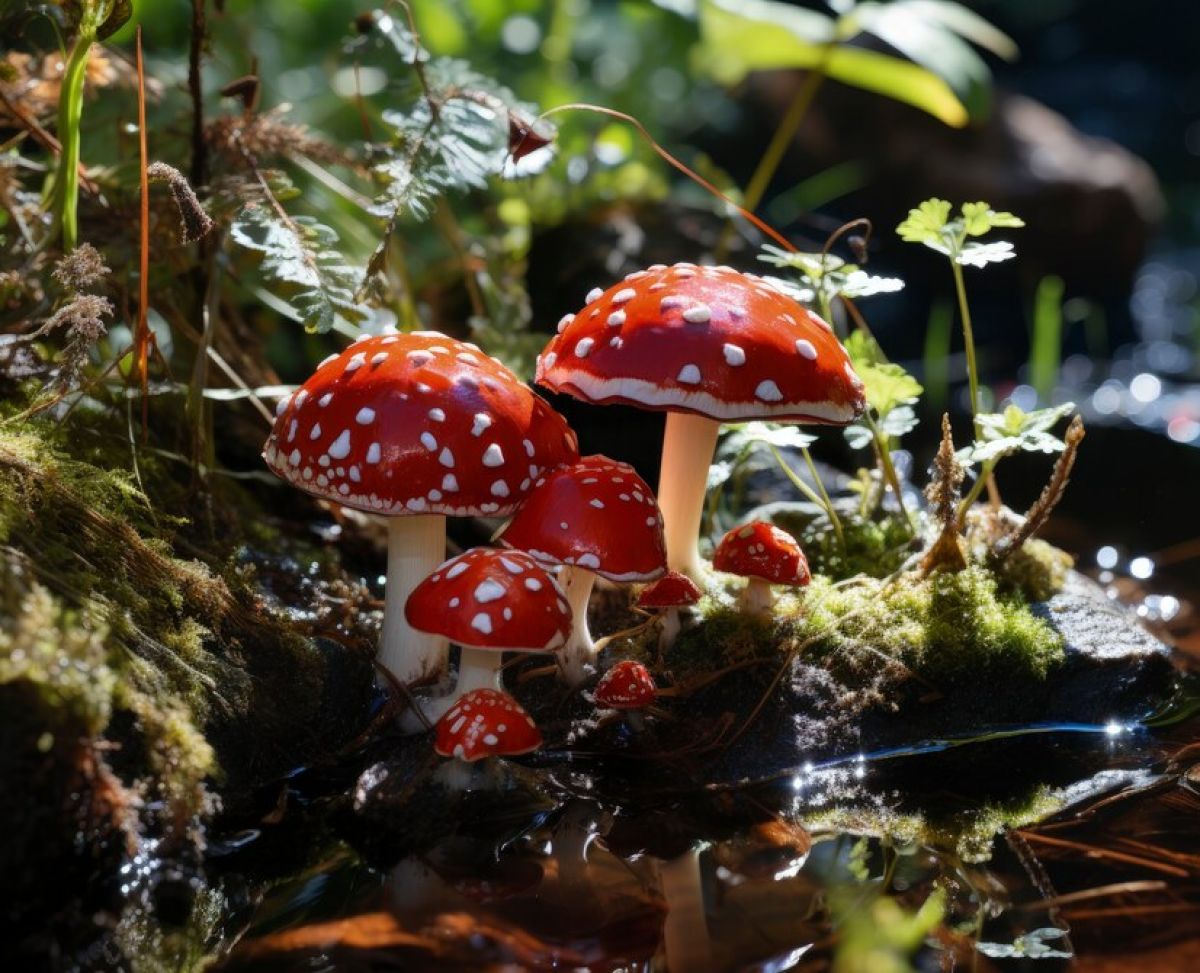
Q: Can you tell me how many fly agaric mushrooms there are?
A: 8